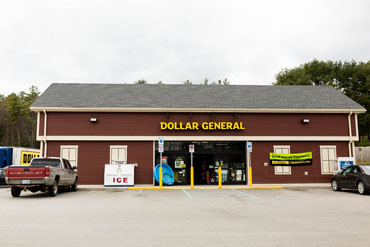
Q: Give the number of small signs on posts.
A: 3